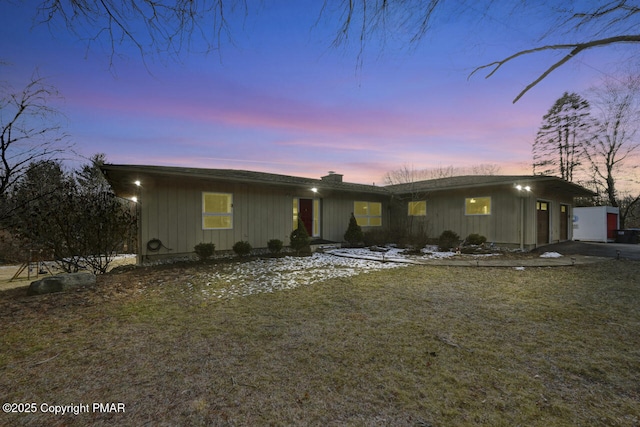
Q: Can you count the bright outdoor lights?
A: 5